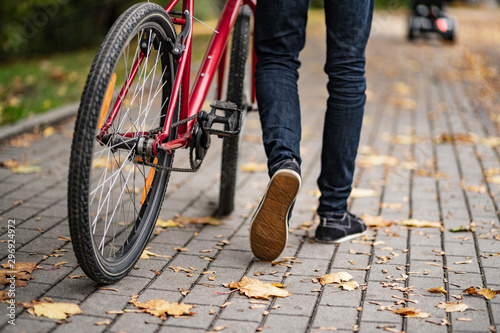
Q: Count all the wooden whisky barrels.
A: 0